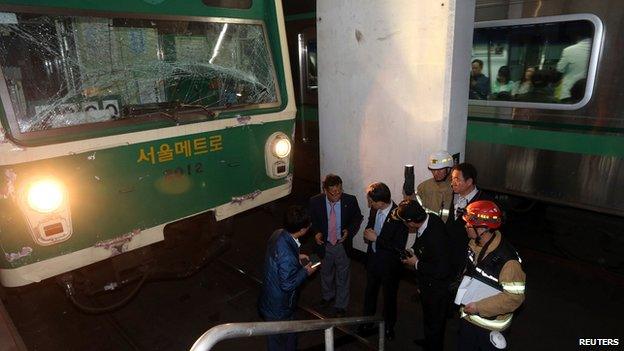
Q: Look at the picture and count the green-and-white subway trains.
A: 1